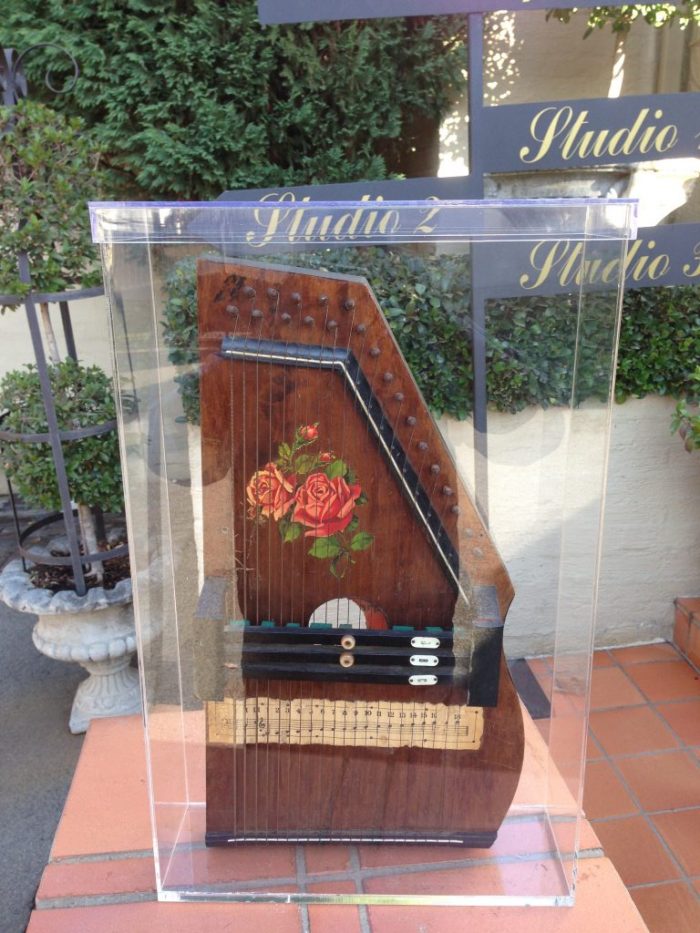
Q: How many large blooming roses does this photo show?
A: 2